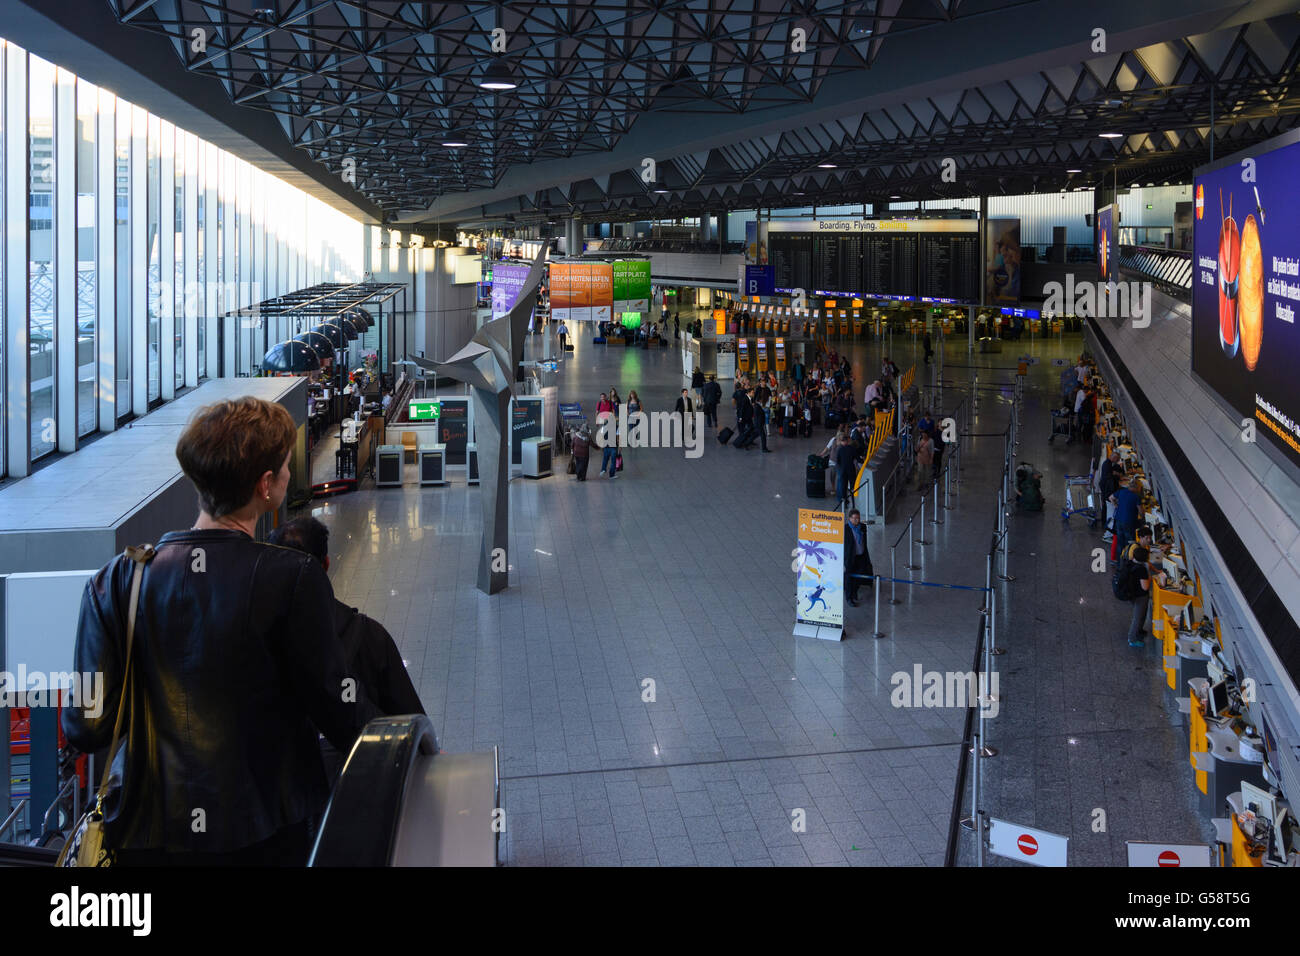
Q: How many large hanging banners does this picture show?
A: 3